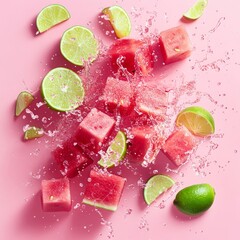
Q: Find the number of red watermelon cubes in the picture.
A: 10